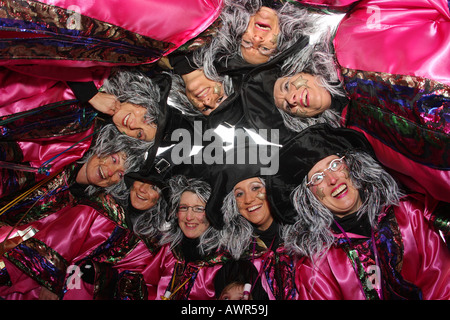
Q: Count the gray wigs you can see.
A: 9